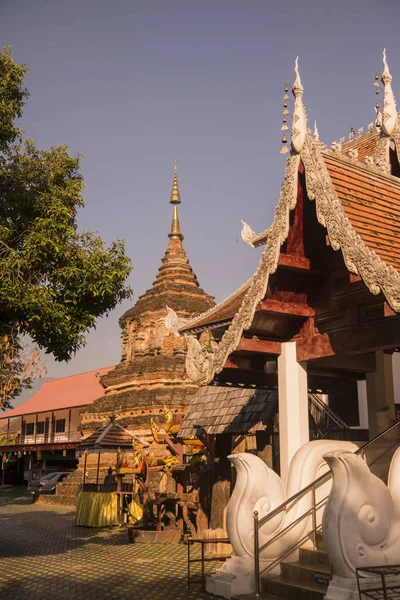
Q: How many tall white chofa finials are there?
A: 2